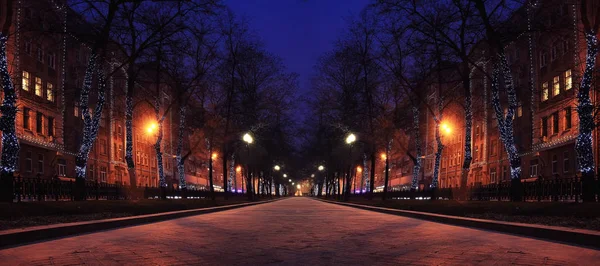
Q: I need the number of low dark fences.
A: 2